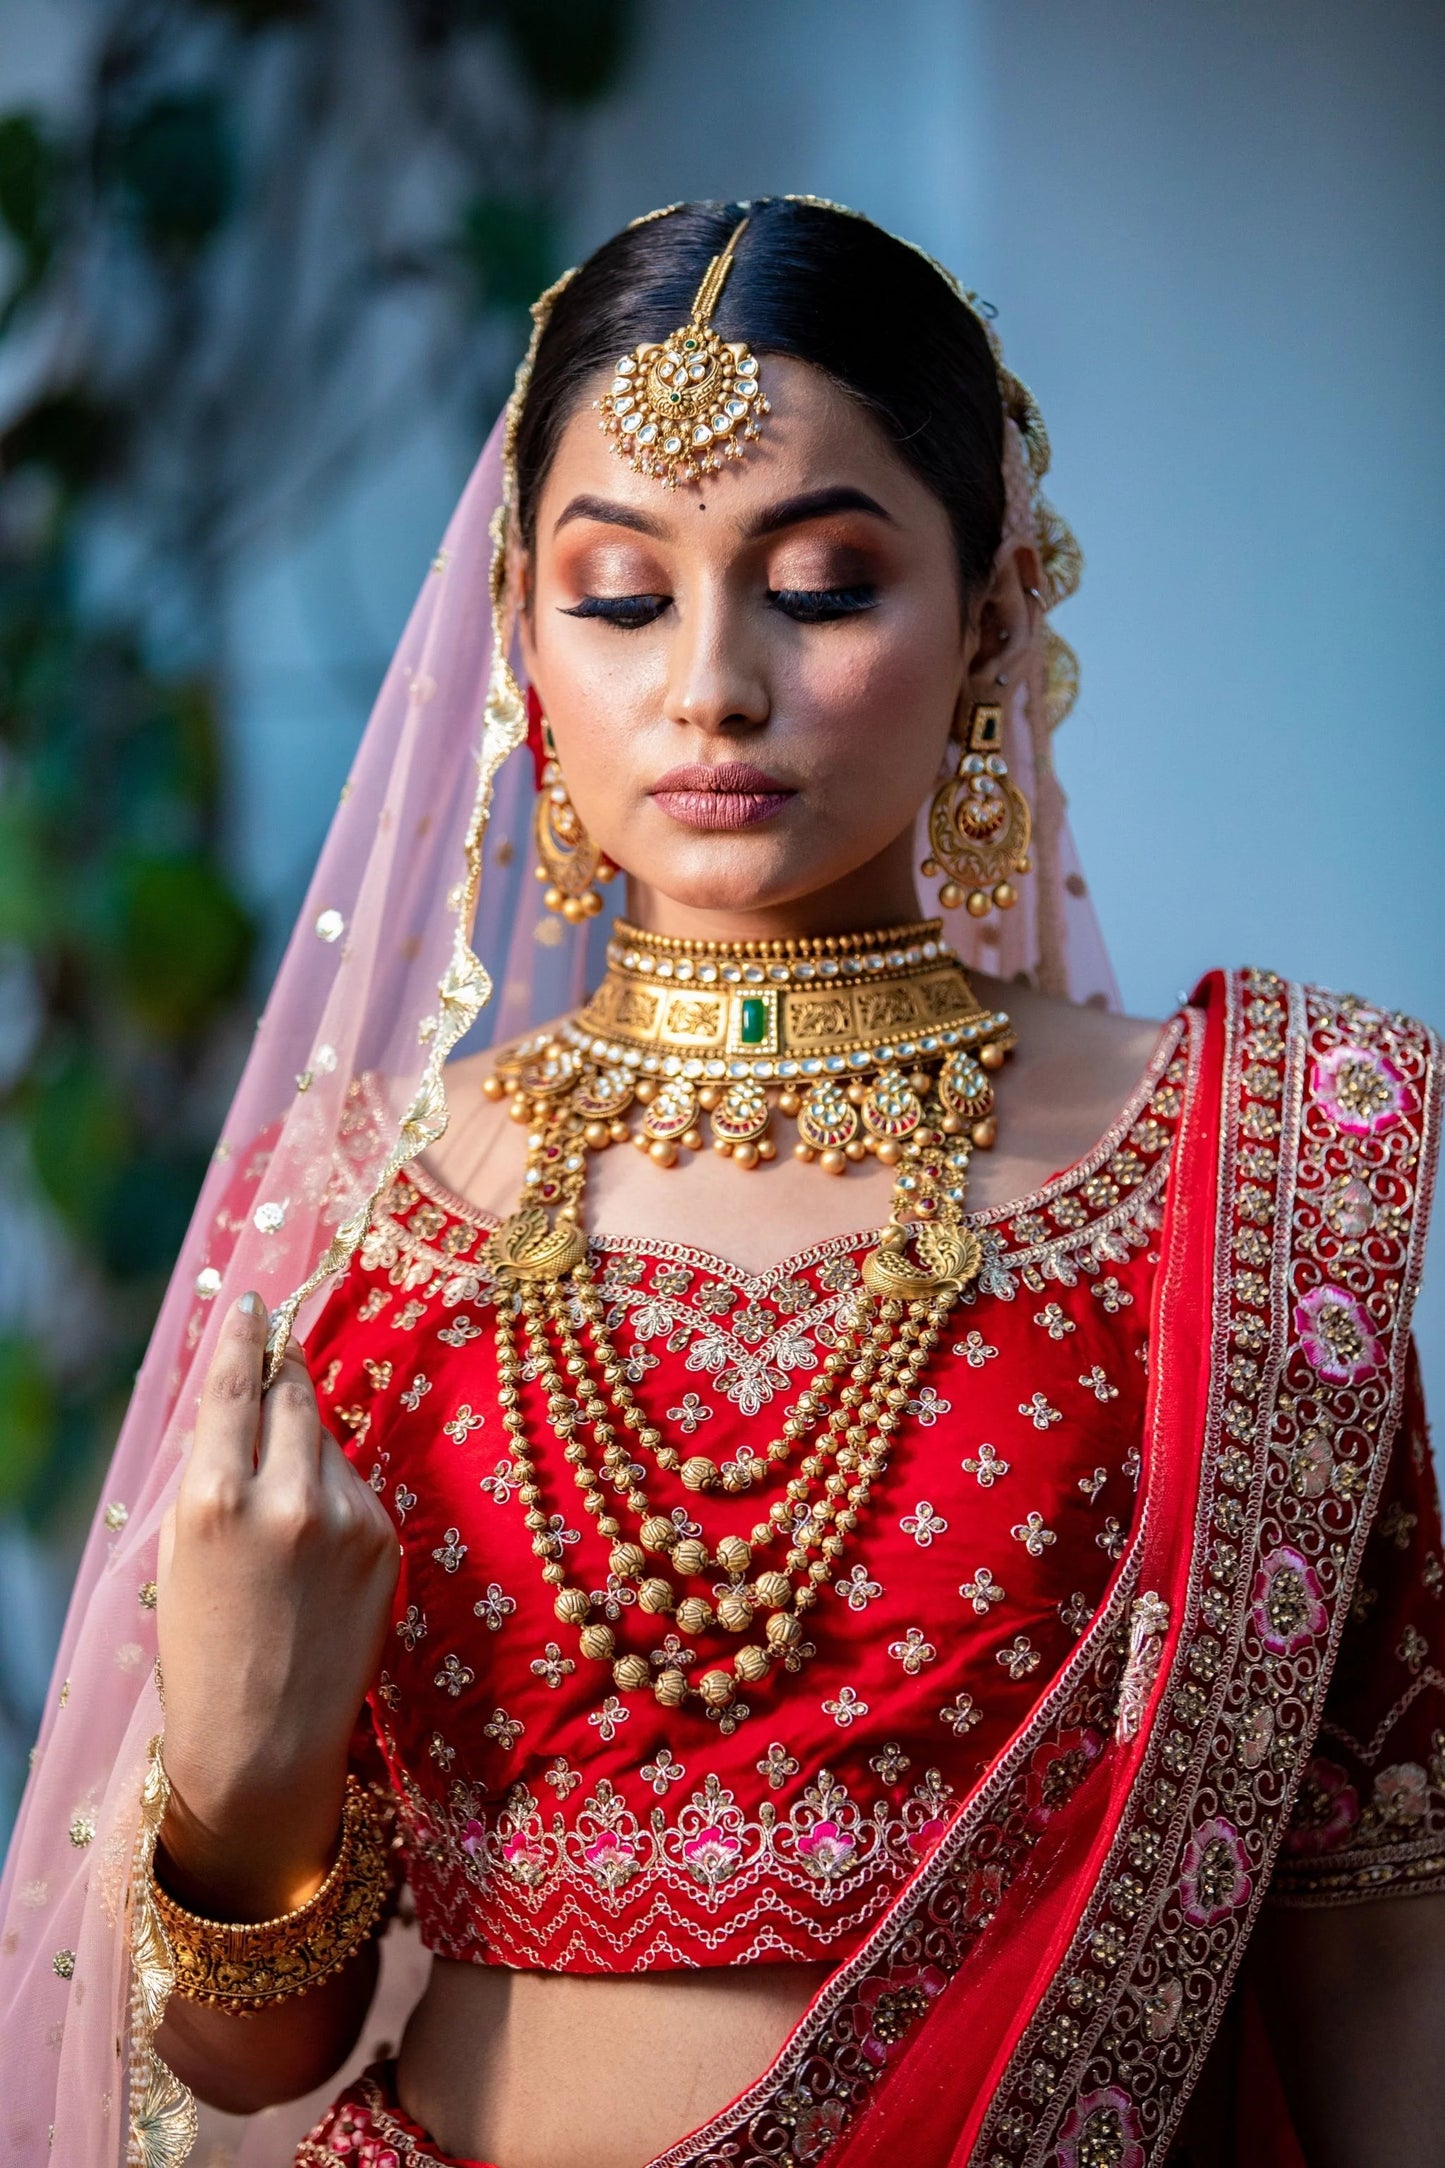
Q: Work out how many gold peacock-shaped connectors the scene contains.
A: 2